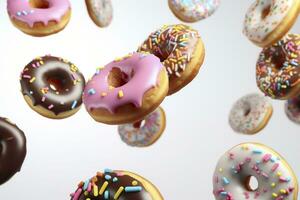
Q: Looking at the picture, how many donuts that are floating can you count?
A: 14